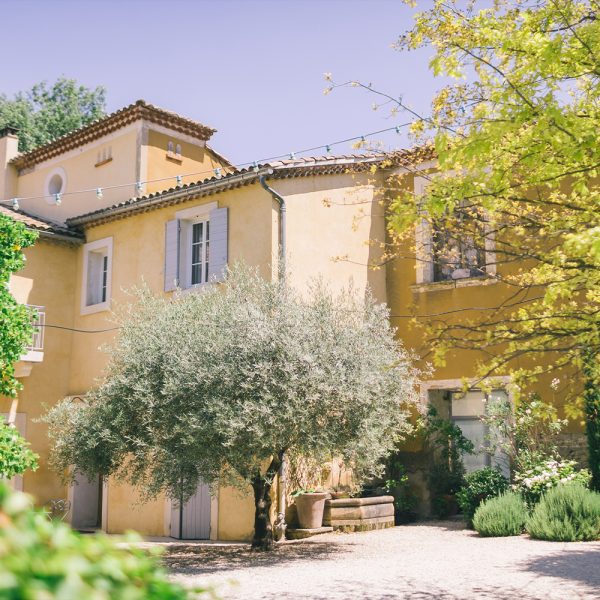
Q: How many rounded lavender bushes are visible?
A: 2